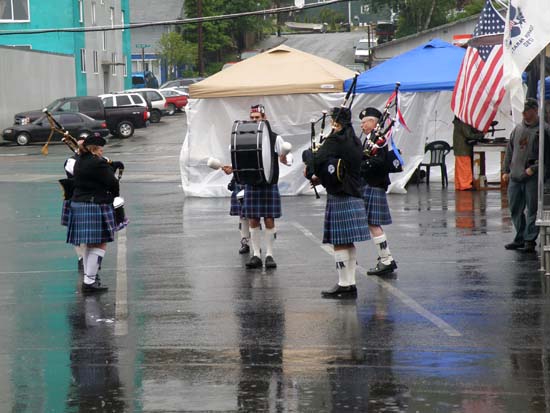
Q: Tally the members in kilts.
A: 6